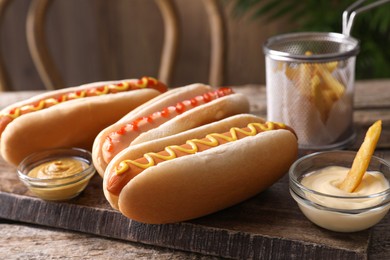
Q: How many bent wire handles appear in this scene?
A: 1